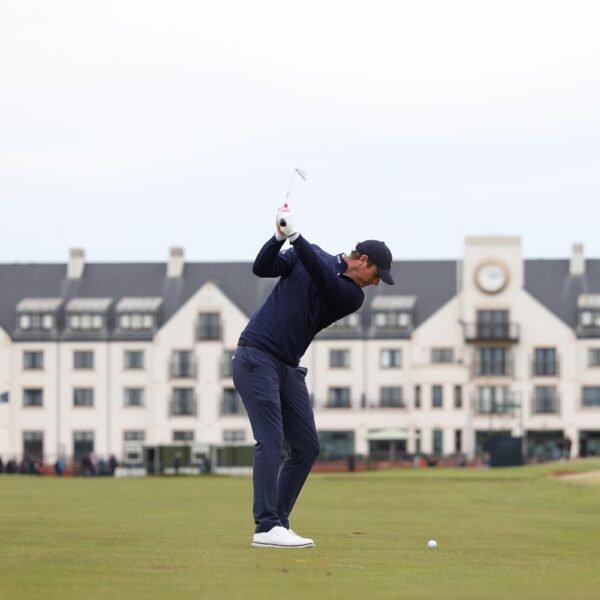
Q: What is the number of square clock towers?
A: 1